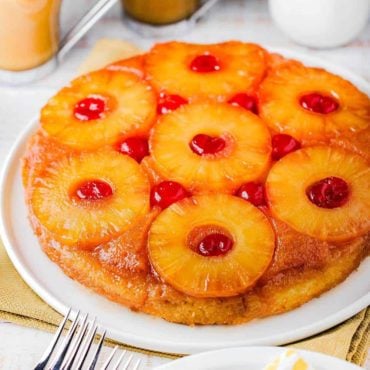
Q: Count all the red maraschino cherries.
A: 13